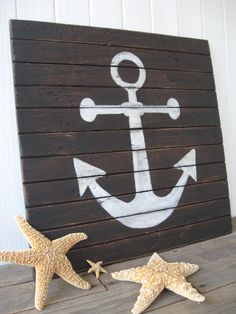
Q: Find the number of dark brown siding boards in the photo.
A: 11